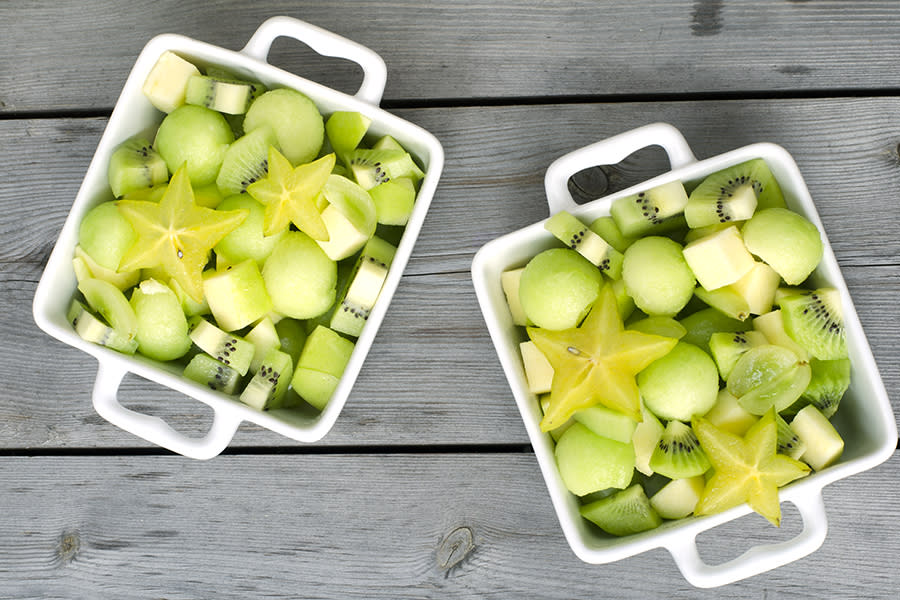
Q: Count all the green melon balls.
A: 11